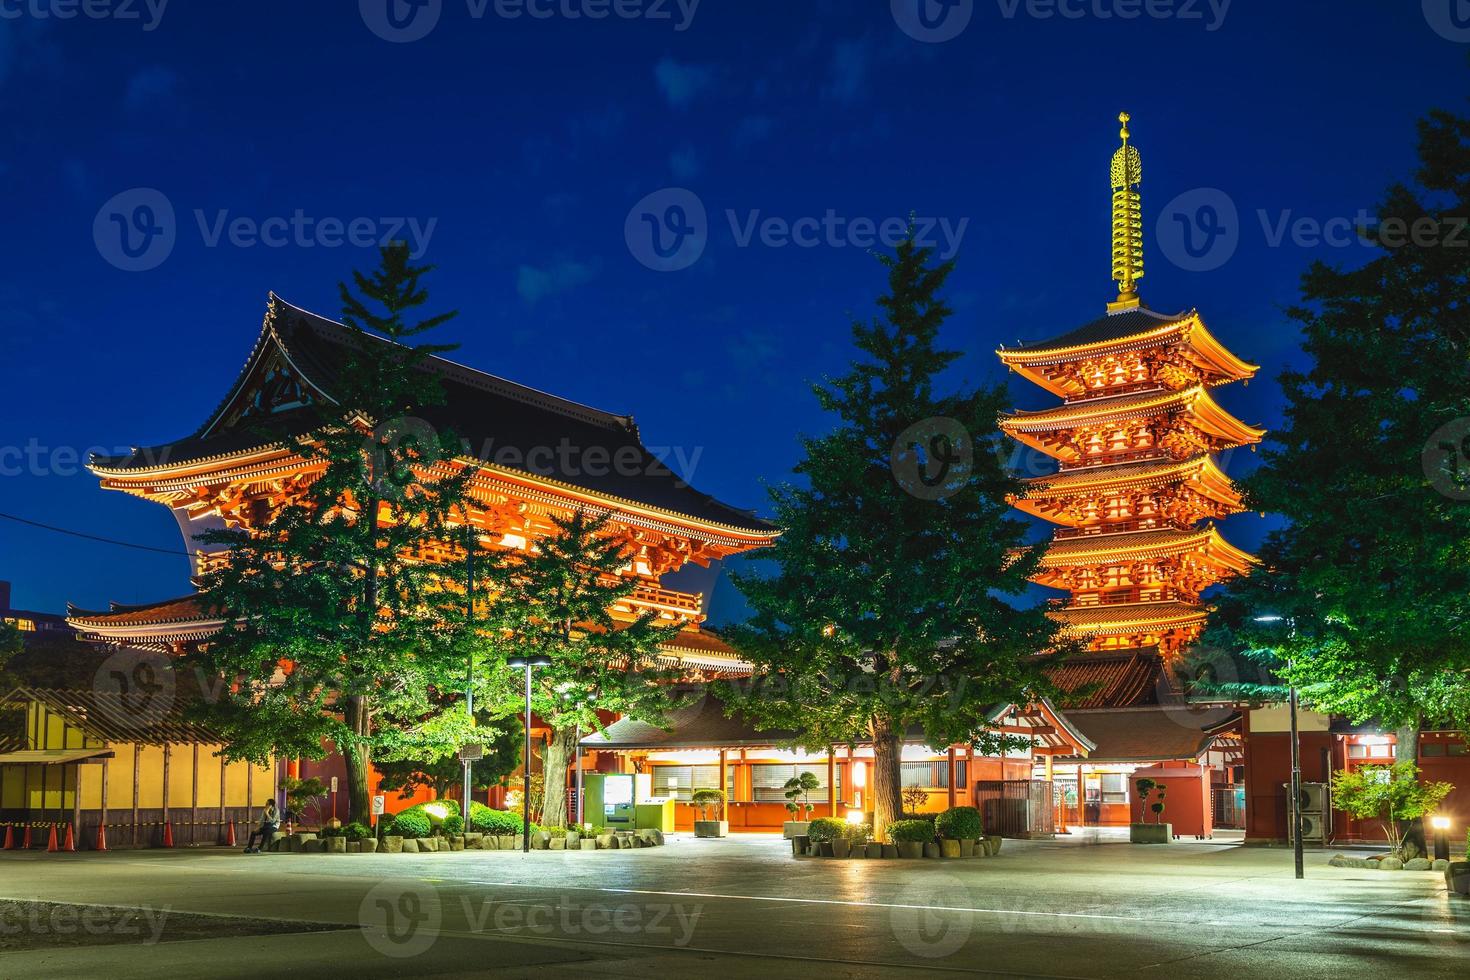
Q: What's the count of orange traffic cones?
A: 7